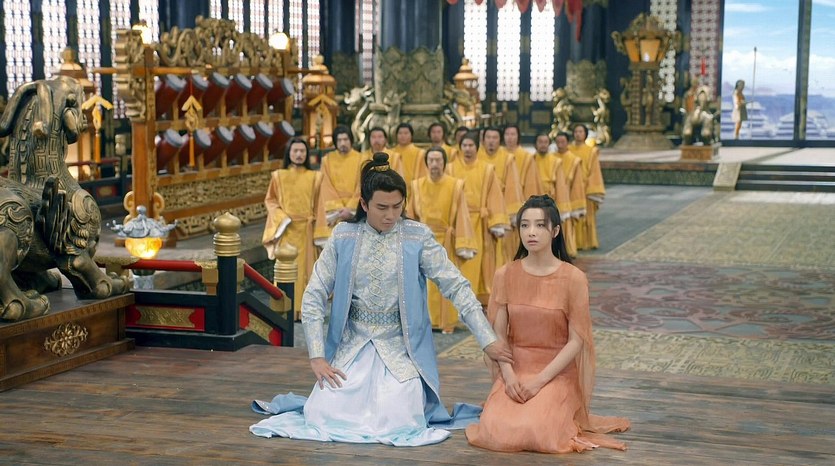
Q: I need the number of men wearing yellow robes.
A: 13